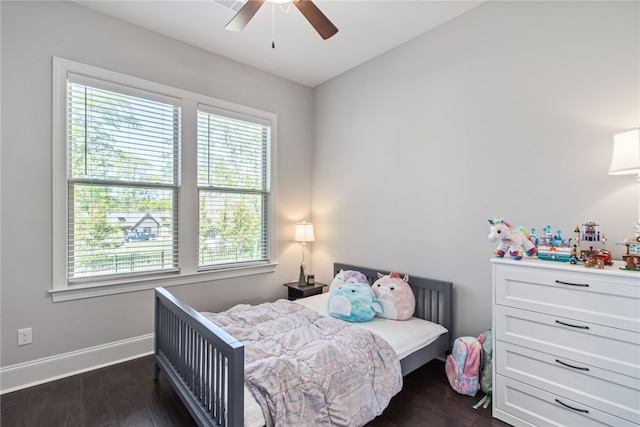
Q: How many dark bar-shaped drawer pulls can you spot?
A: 4